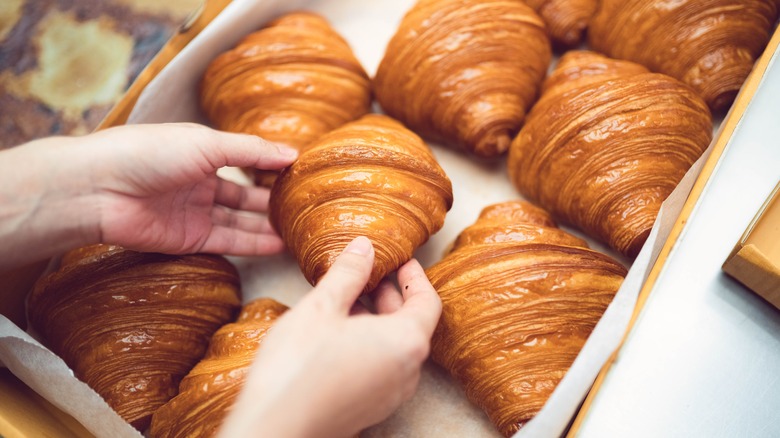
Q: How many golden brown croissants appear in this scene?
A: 9